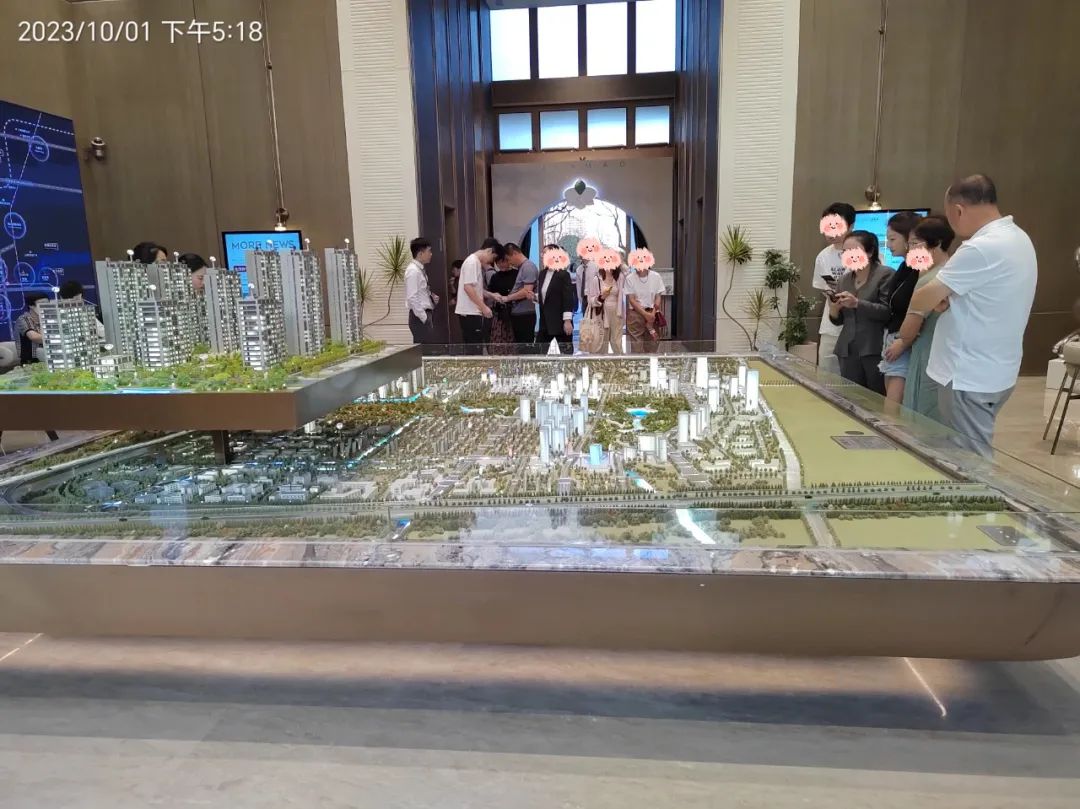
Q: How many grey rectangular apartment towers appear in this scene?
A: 9